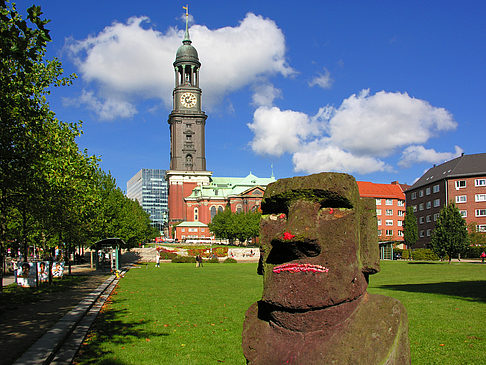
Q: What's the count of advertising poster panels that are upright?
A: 3